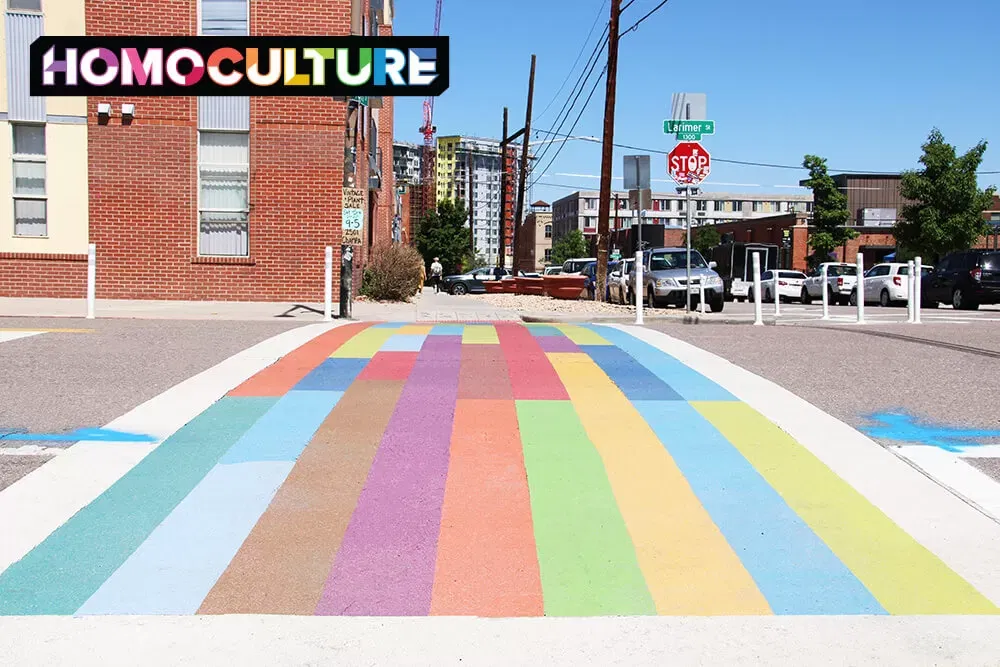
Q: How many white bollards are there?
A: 10